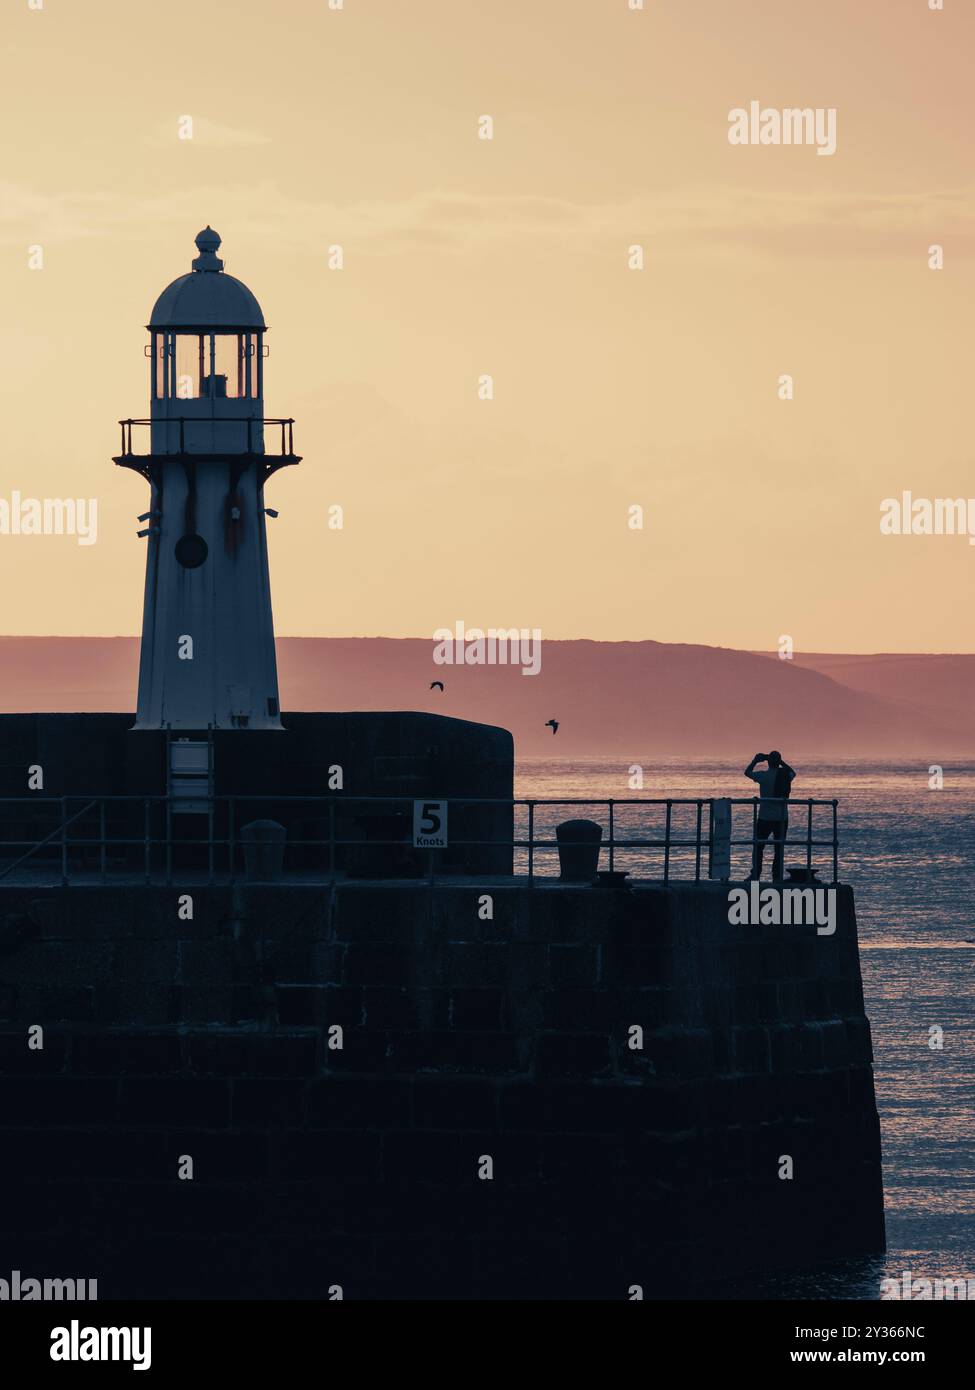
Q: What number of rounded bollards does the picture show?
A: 2